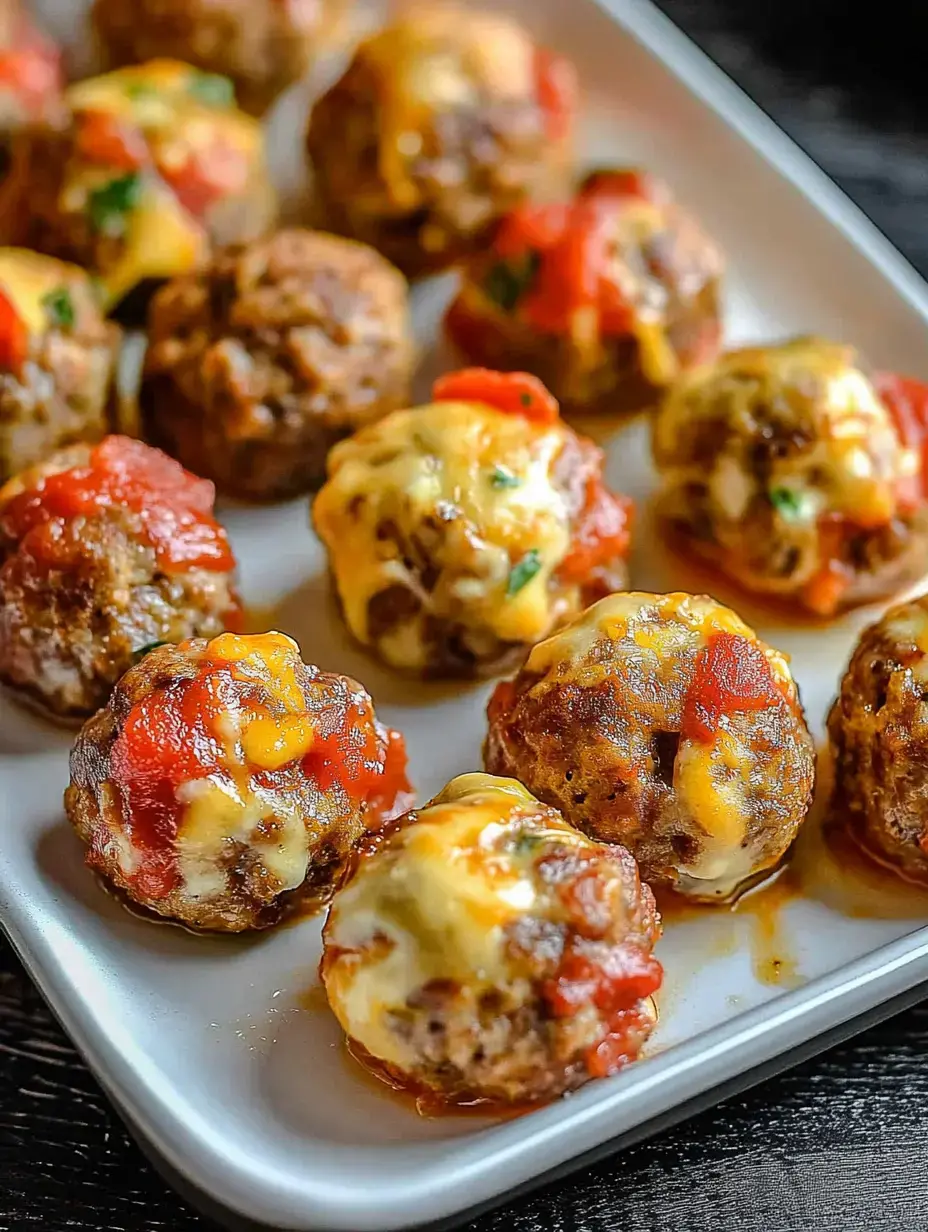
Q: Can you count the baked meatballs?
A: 14